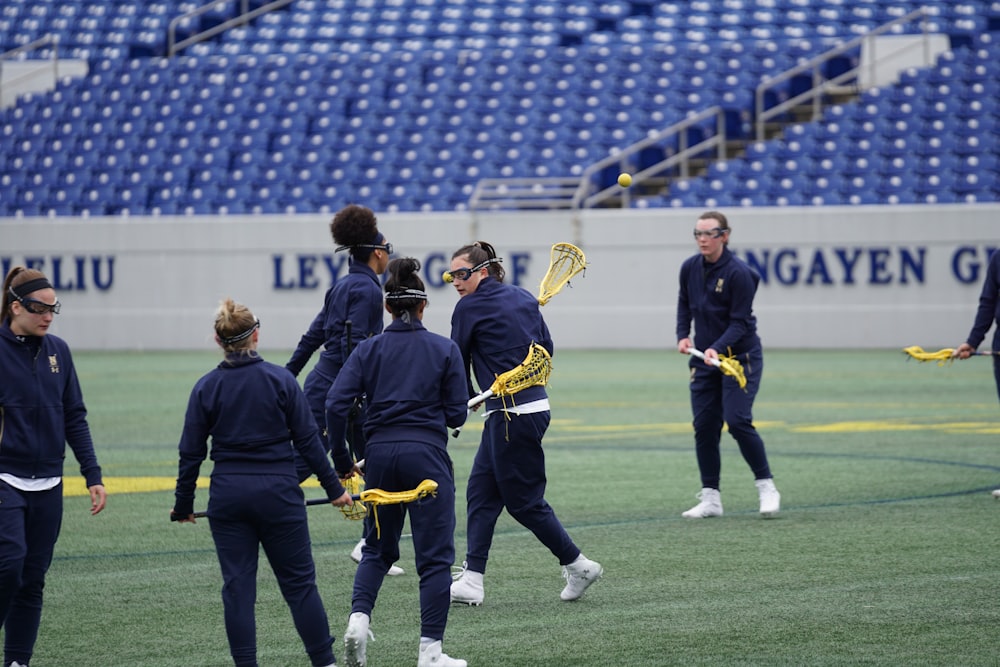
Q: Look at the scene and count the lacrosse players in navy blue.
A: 7